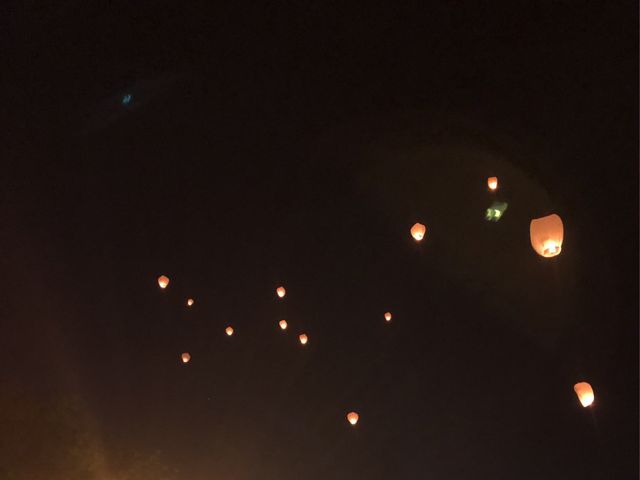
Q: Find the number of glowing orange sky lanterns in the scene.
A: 13